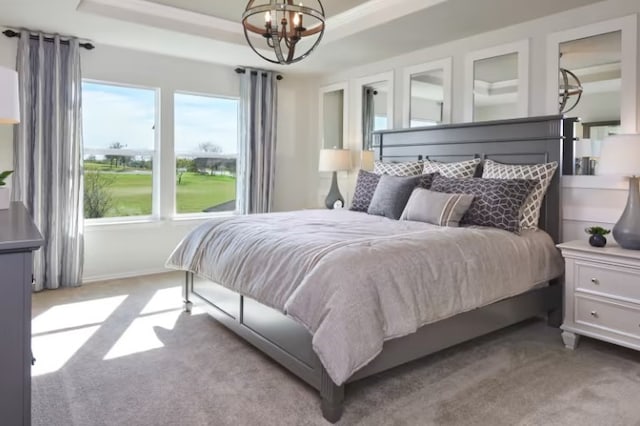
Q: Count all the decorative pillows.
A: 7